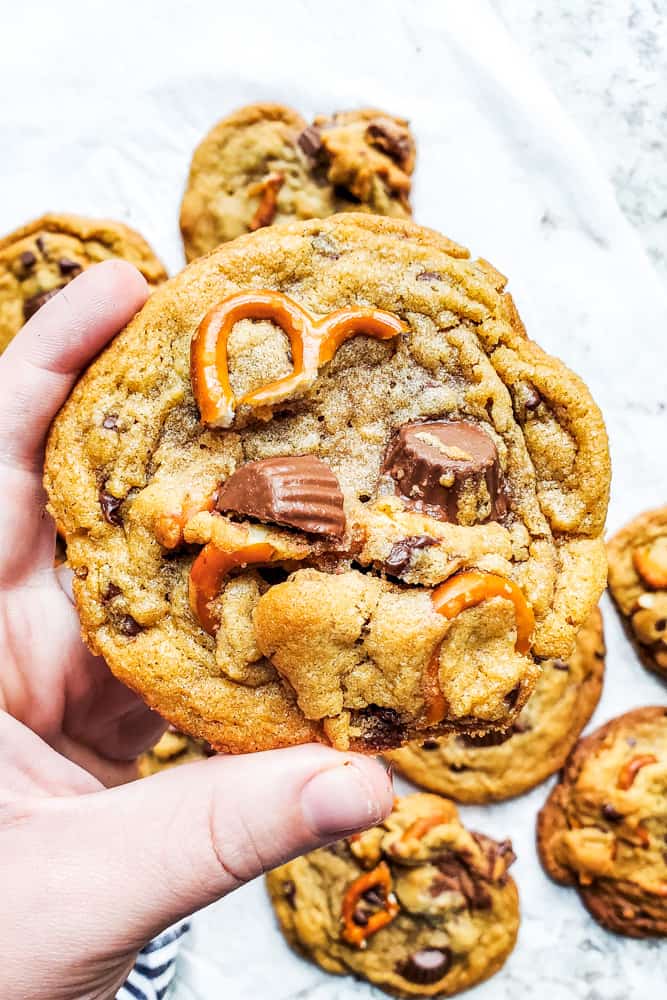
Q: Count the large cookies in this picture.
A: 1